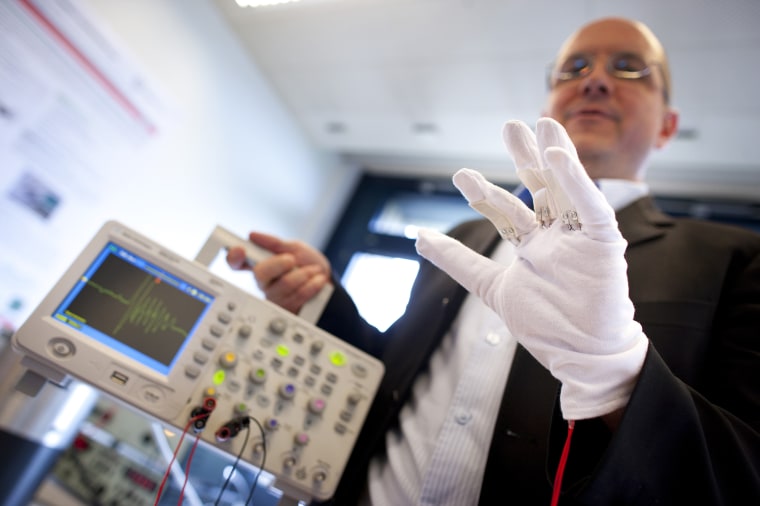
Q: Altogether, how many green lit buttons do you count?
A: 3